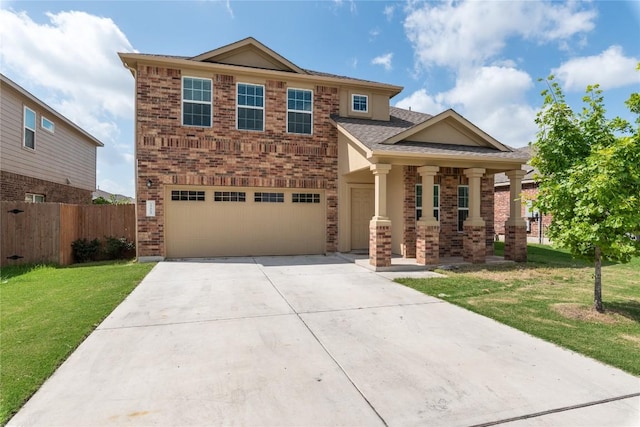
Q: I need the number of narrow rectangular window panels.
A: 4